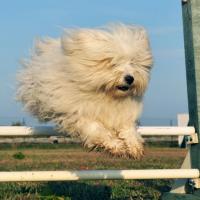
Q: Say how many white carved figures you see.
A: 0